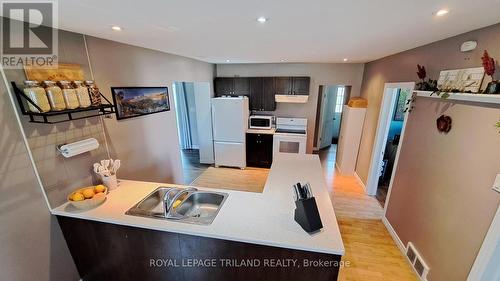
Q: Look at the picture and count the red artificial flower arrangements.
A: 2